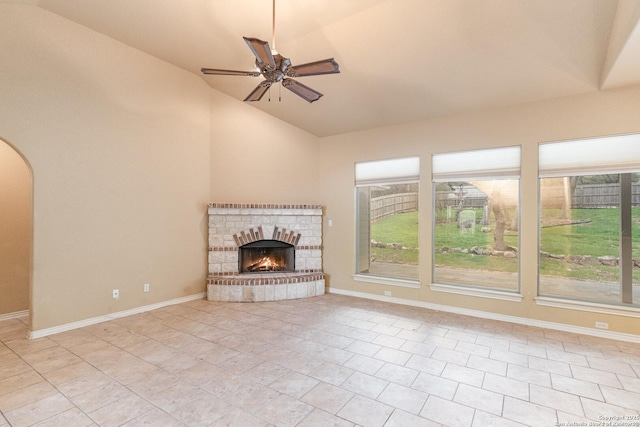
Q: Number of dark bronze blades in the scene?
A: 5